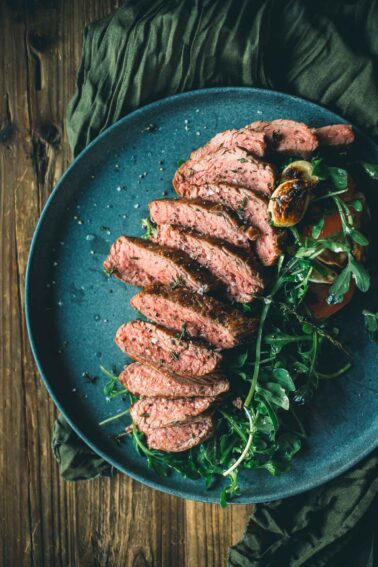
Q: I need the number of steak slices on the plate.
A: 13